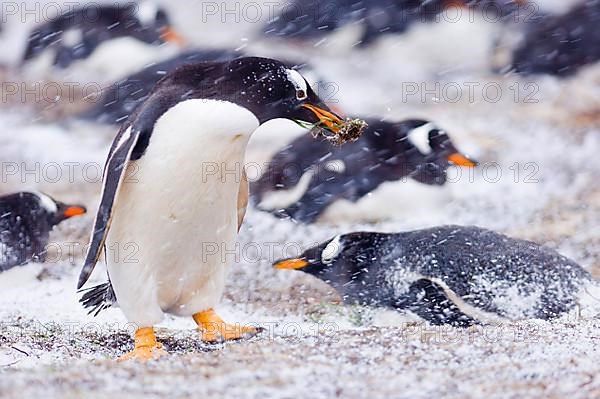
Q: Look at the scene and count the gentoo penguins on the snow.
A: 8